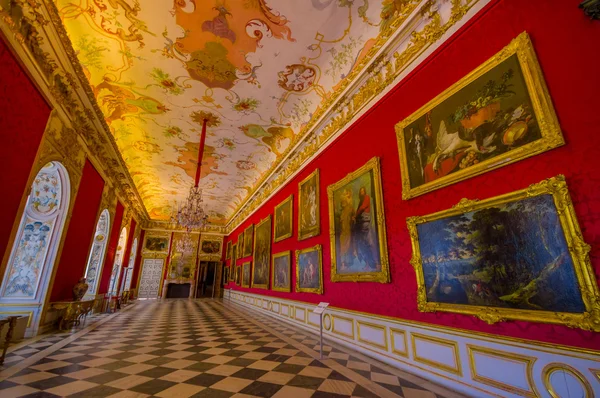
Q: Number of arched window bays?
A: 4